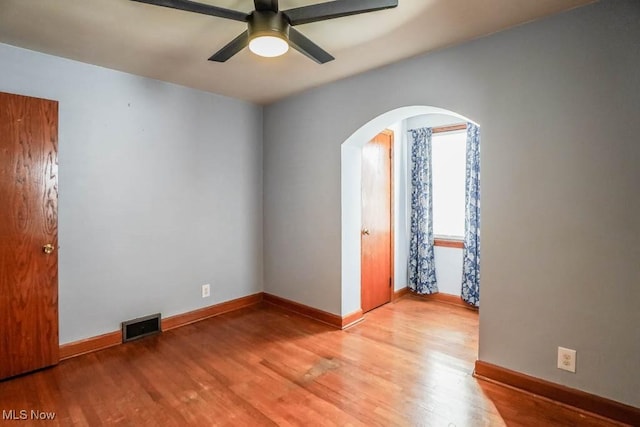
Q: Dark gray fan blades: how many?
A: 5